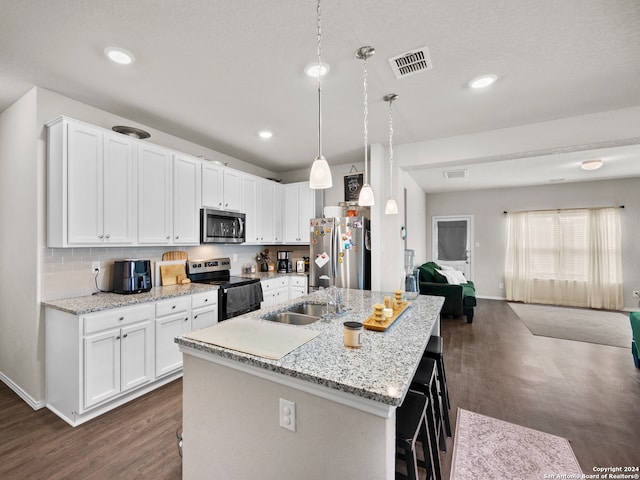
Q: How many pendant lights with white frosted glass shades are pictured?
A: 3